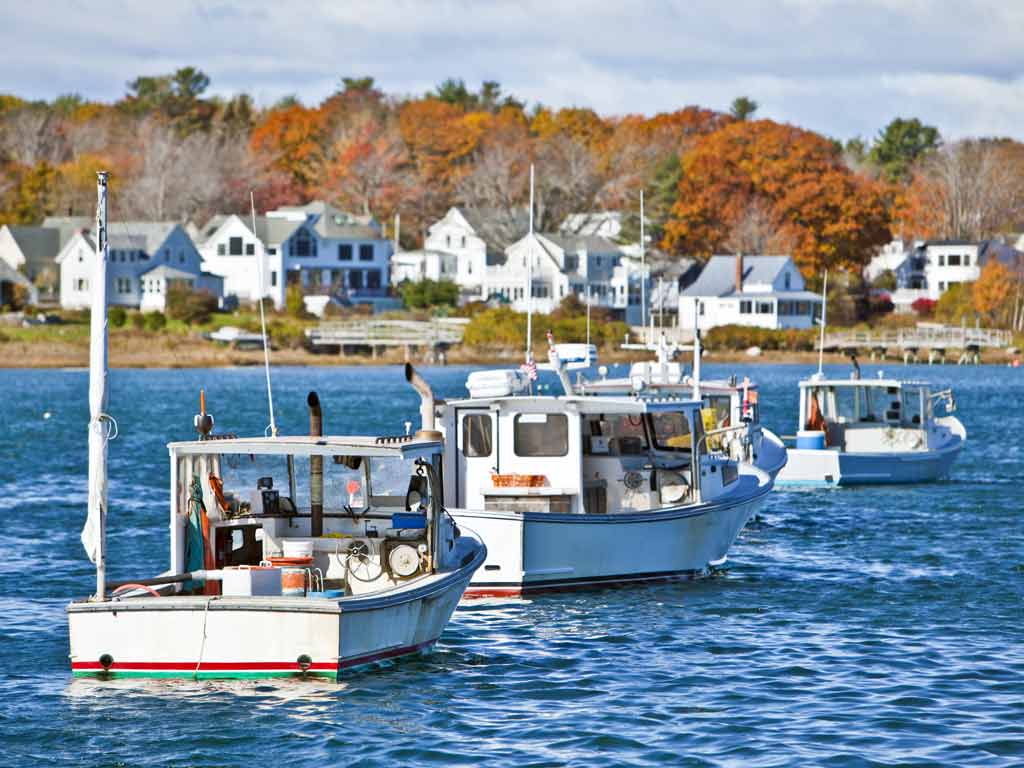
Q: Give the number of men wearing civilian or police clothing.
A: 0